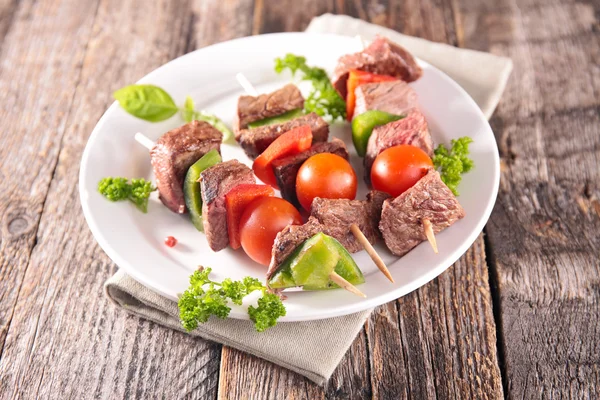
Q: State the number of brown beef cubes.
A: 11